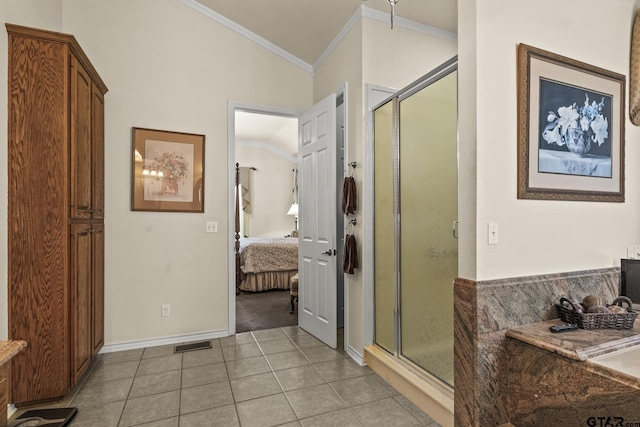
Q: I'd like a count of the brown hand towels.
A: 2